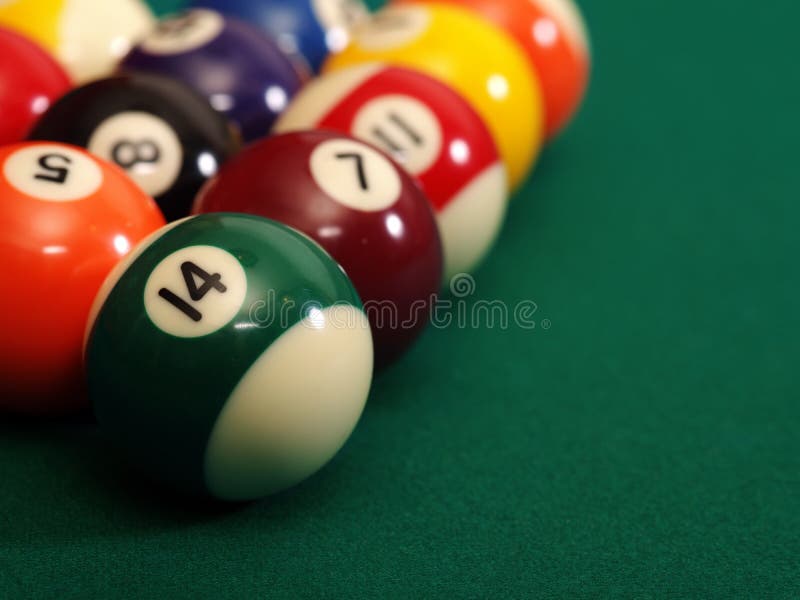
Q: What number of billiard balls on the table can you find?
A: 11